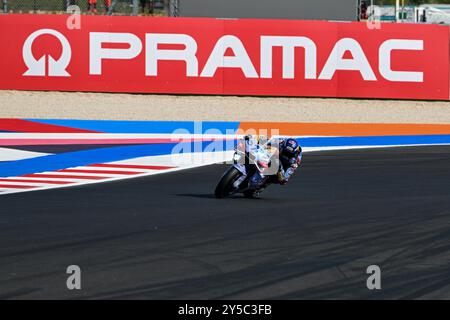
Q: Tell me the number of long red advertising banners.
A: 1